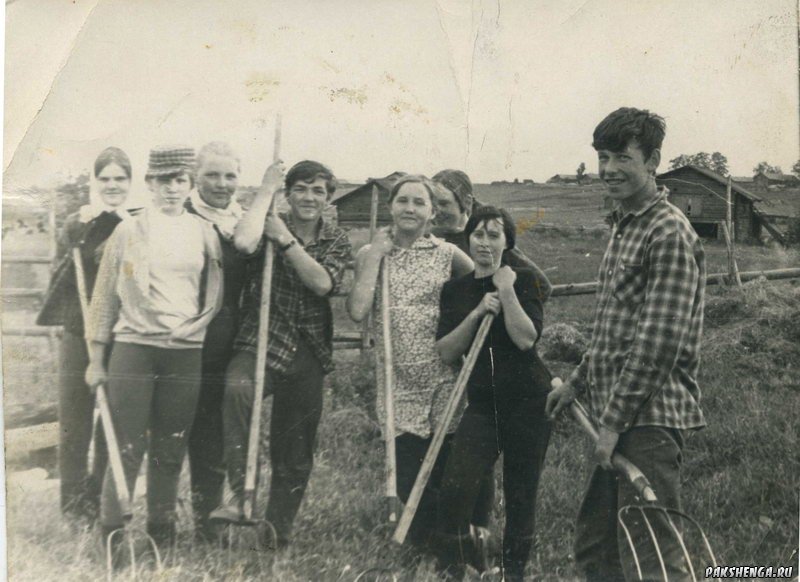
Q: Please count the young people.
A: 8